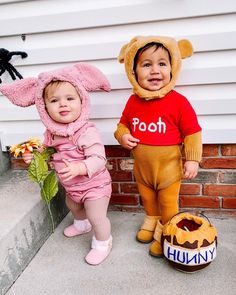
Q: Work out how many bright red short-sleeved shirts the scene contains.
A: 1